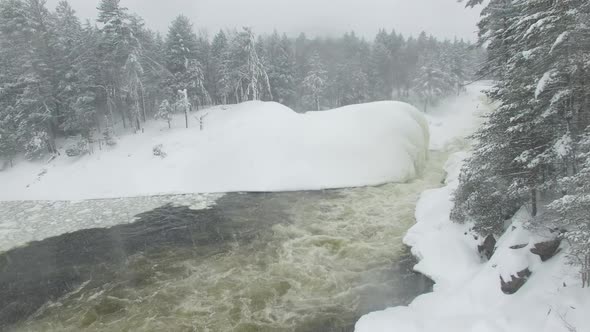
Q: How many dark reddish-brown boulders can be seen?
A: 3